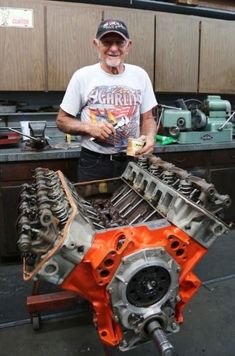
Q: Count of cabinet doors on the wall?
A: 5